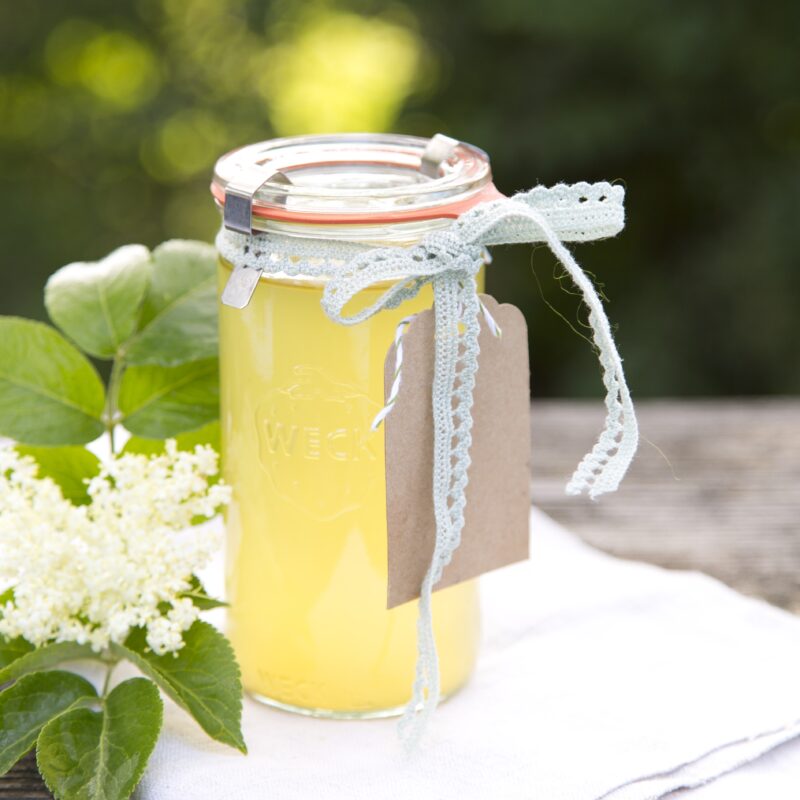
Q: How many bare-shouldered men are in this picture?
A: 0